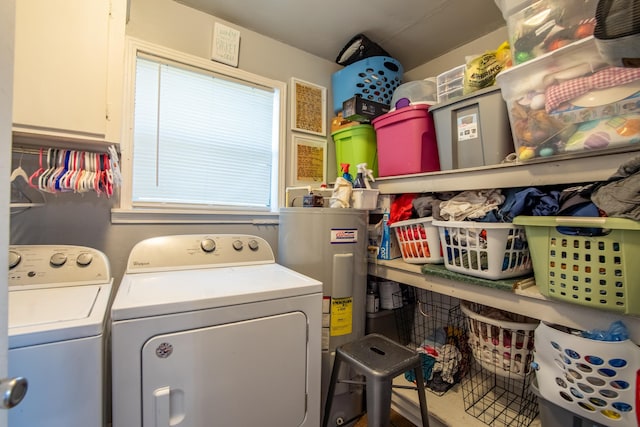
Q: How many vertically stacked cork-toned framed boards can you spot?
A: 2